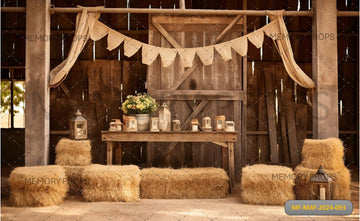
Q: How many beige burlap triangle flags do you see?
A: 11